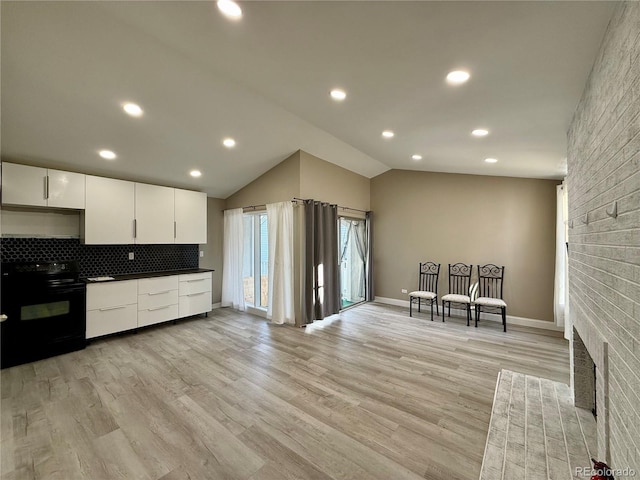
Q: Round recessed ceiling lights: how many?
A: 11